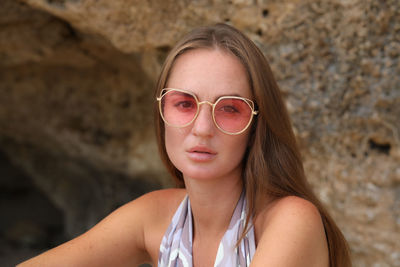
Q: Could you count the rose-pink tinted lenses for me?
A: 2